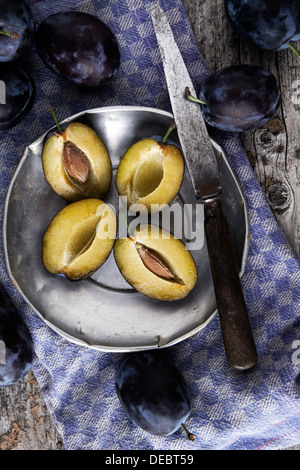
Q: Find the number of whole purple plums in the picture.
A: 7